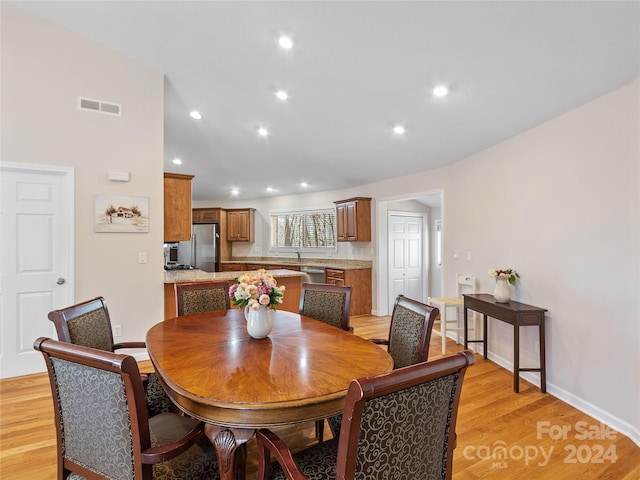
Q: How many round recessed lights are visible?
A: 10